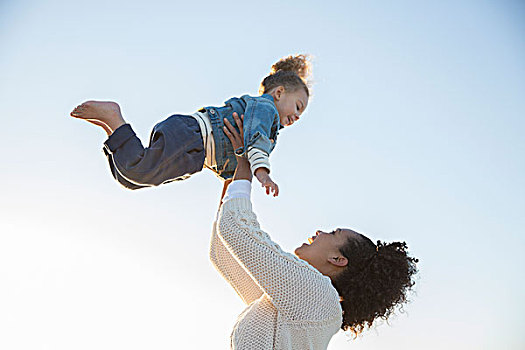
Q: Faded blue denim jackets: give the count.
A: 1